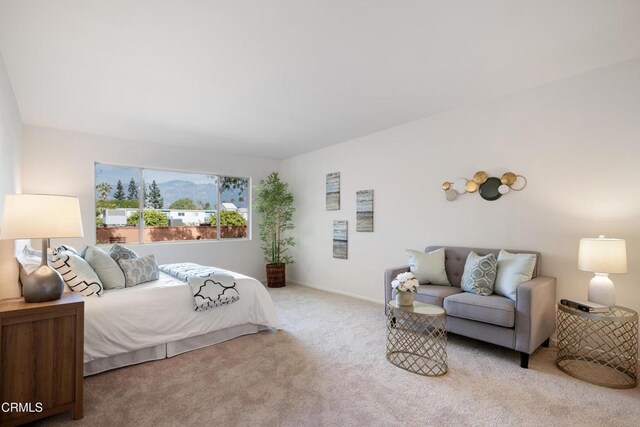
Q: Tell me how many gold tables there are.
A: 2